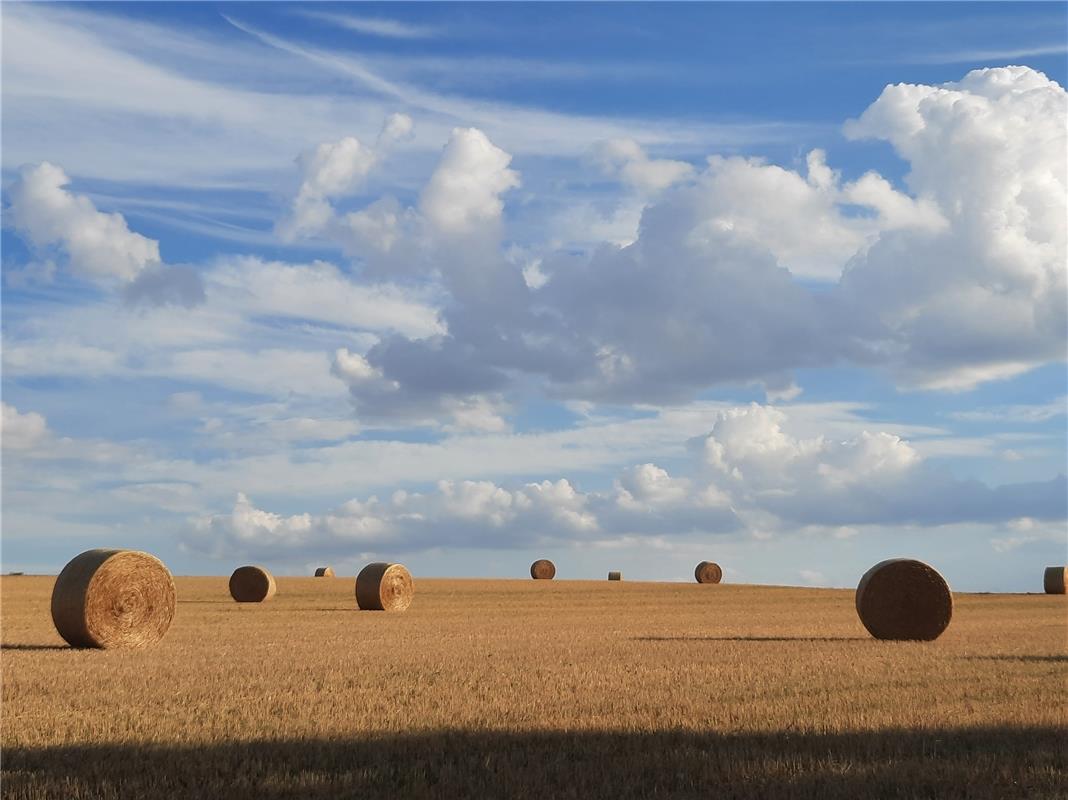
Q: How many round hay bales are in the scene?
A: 9